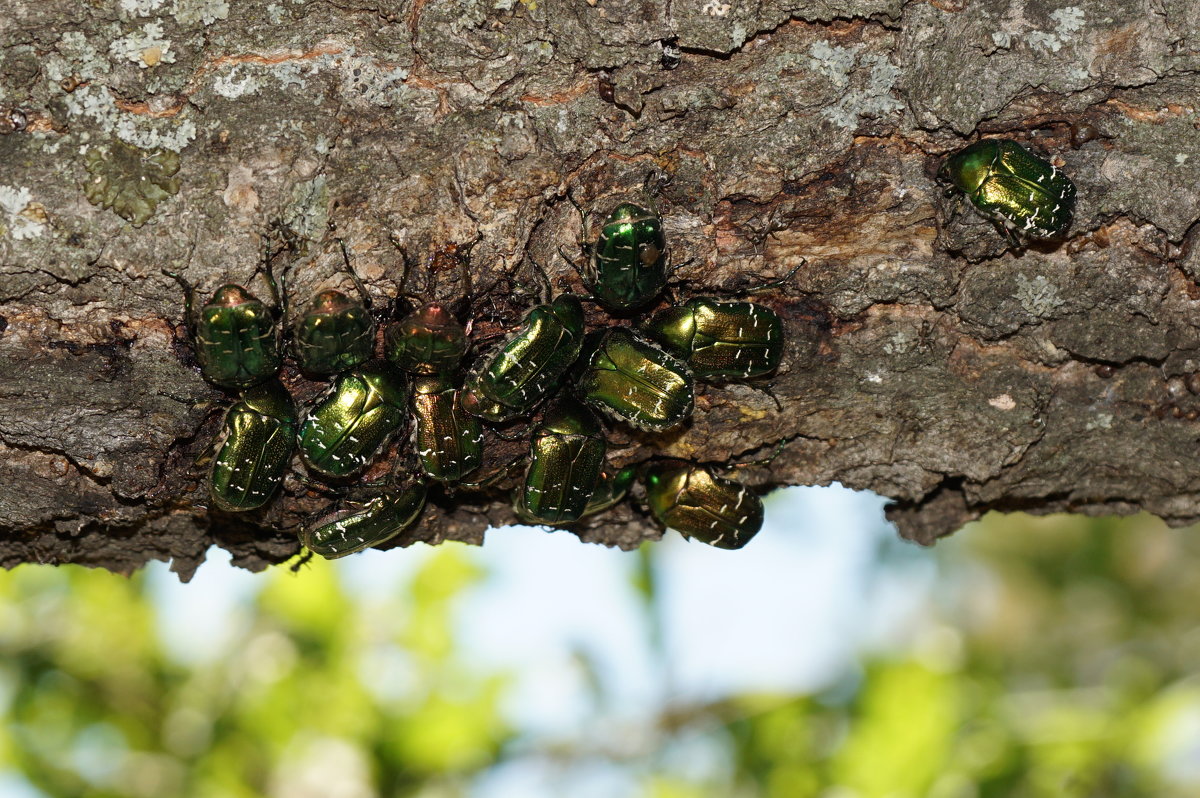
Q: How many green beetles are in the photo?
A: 15